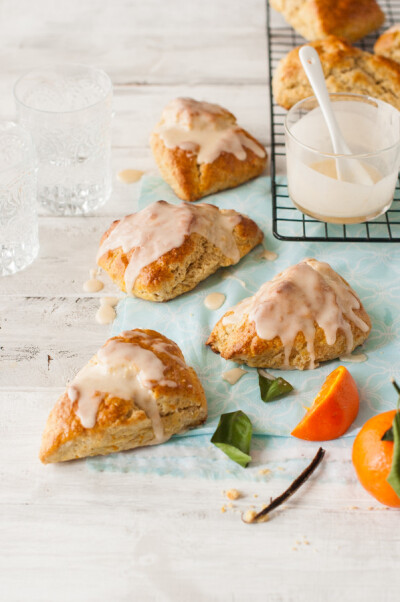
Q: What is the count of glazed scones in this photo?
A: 4